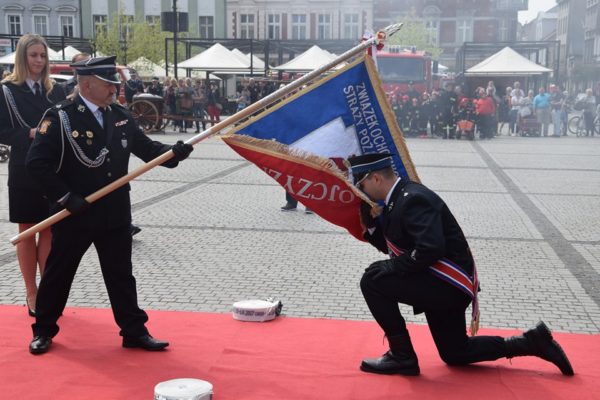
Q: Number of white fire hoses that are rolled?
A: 2